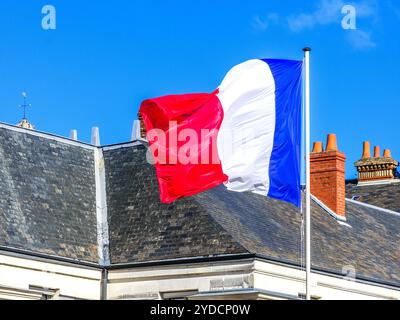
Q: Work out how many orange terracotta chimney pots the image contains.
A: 5